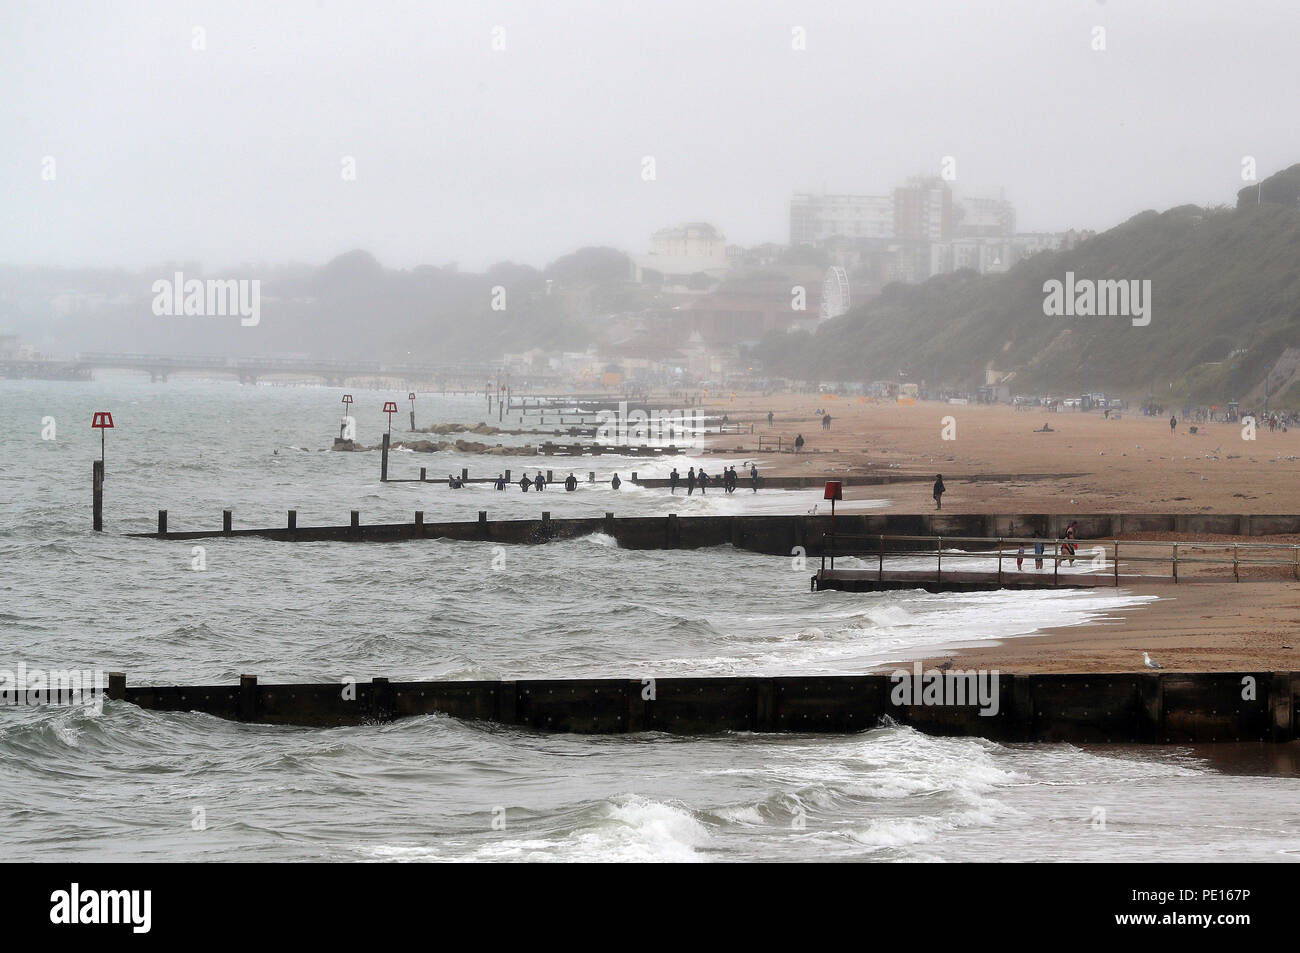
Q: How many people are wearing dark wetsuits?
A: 13